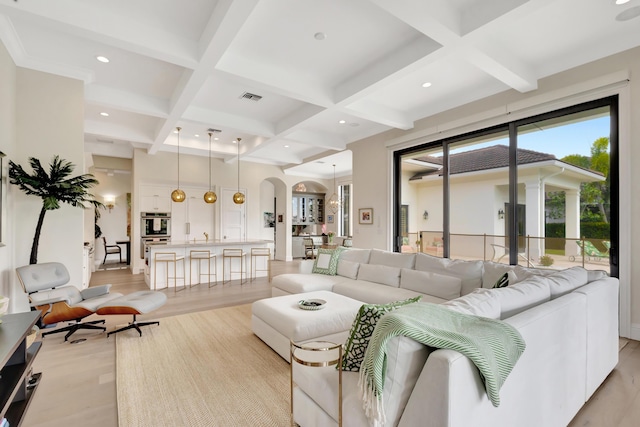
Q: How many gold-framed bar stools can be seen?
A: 4